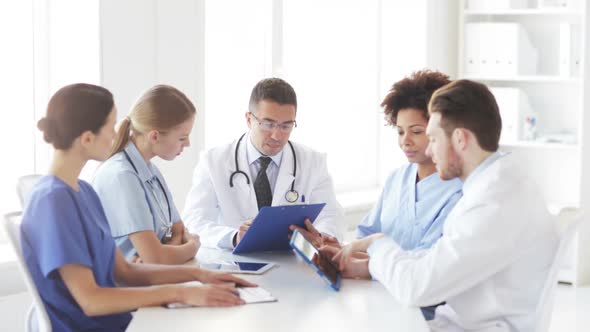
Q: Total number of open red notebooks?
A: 0